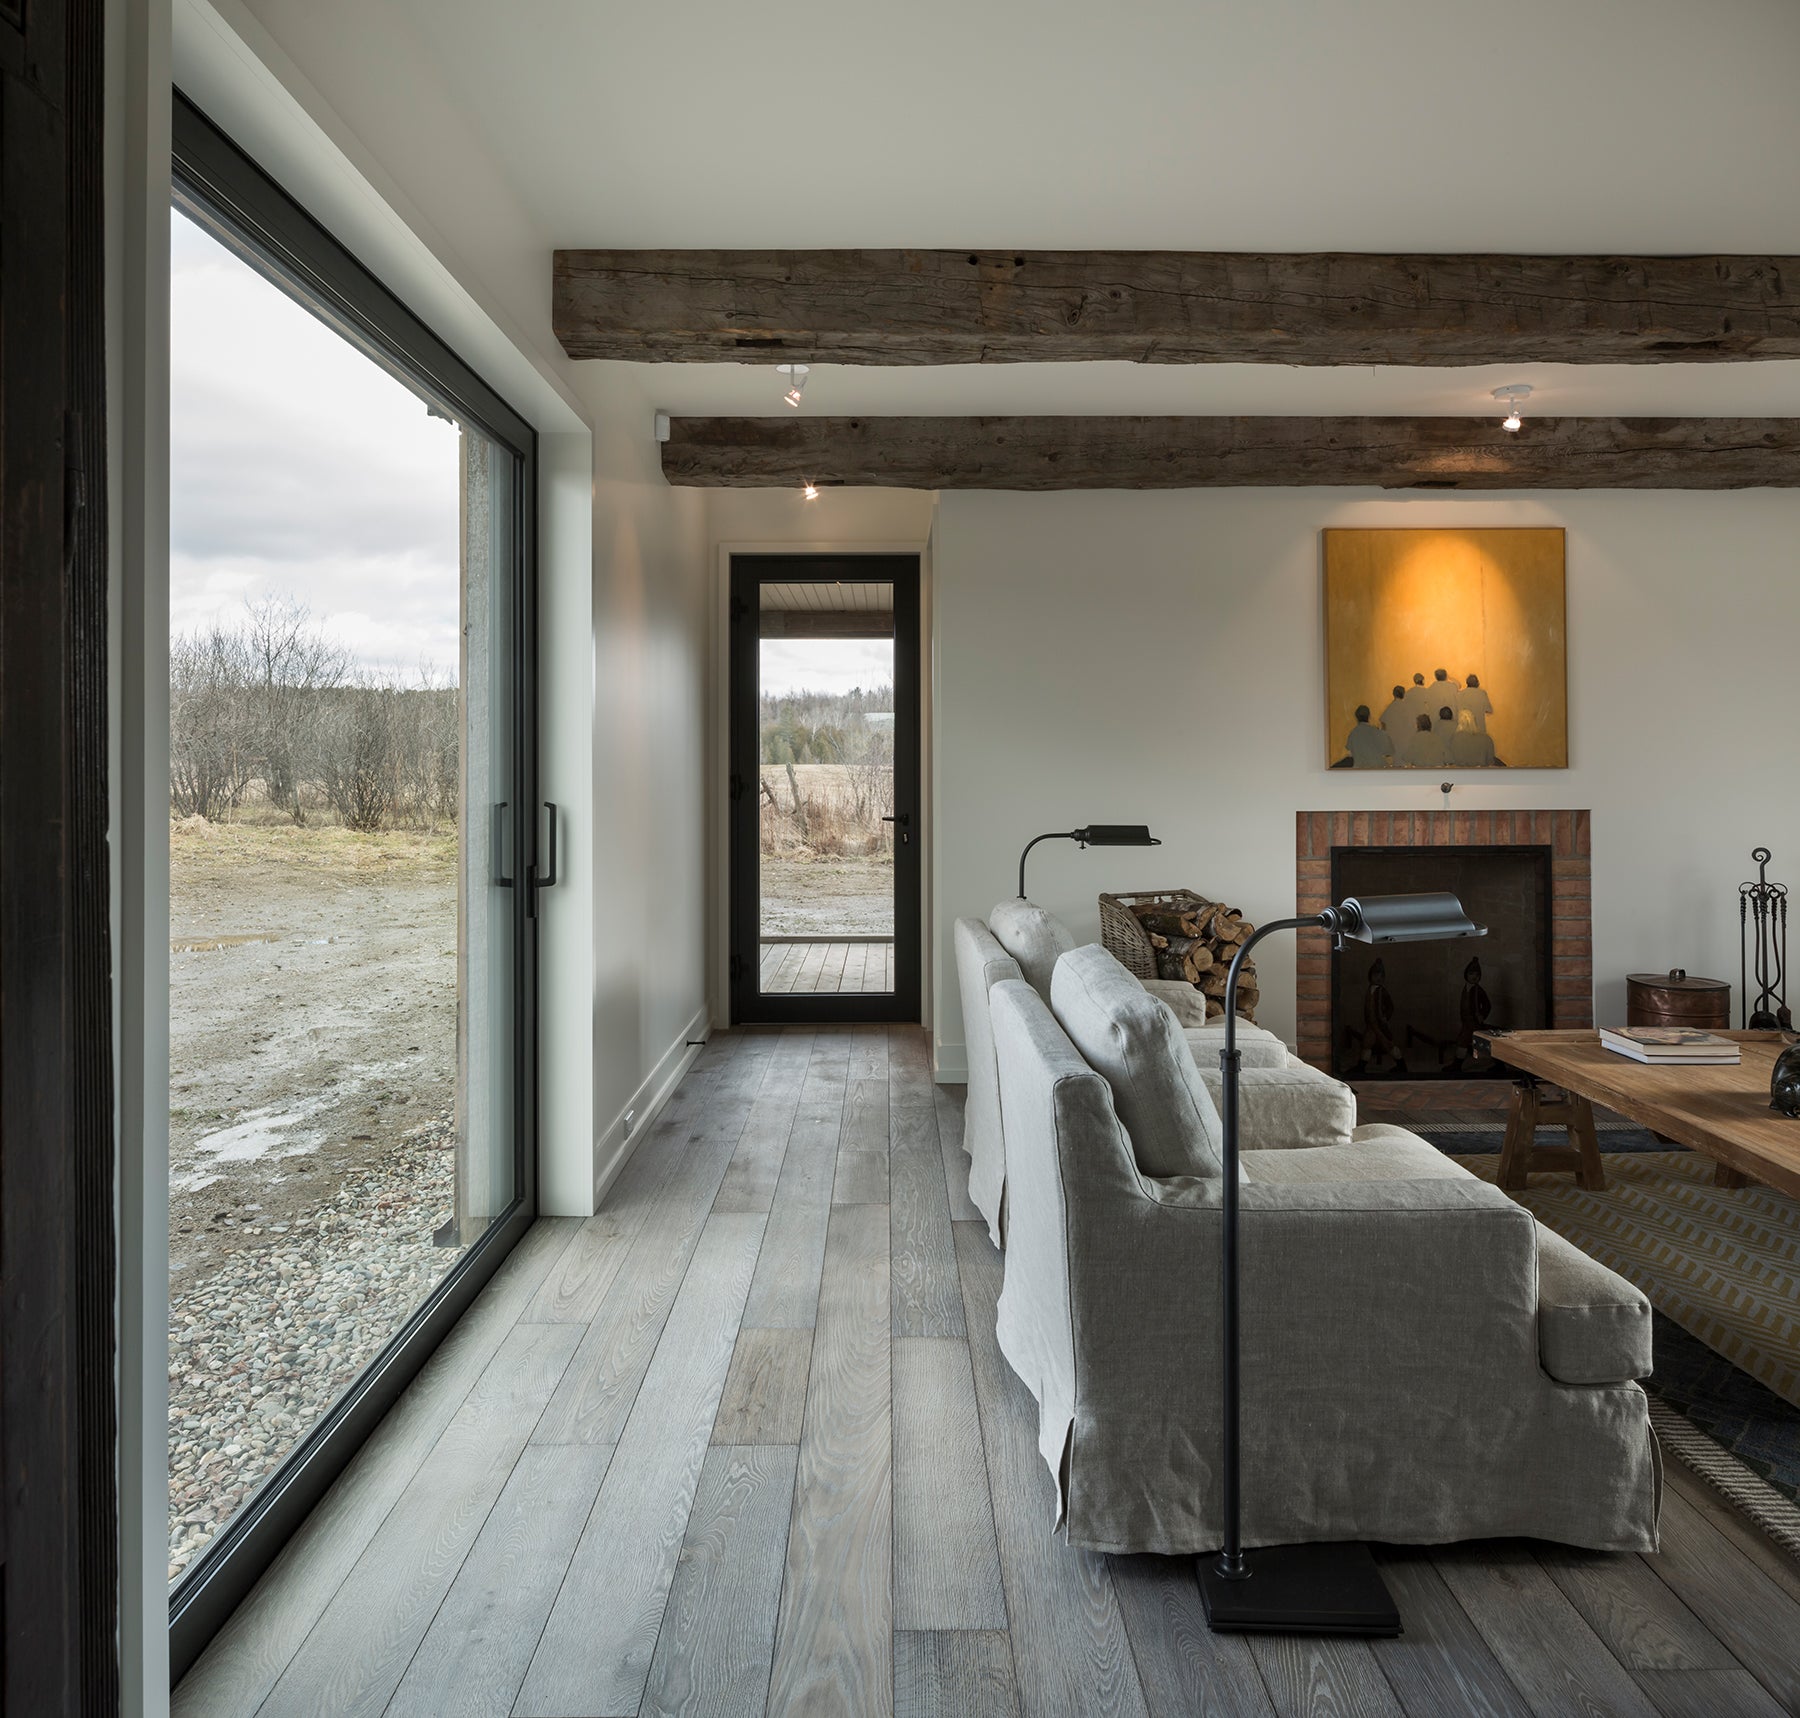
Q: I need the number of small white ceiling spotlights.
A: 3